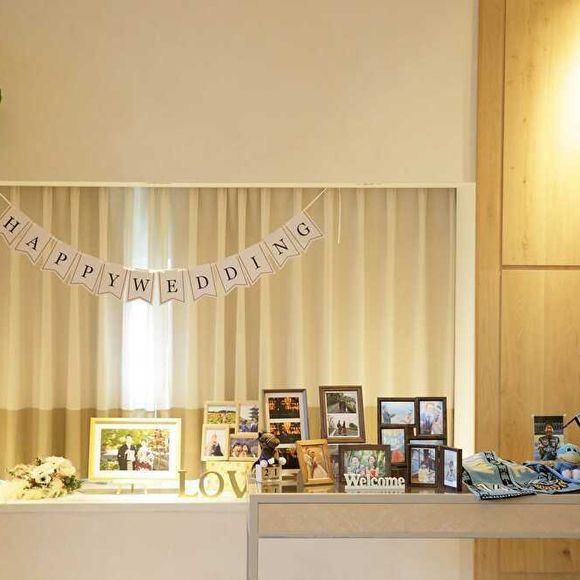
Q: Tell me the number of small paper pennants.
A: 12